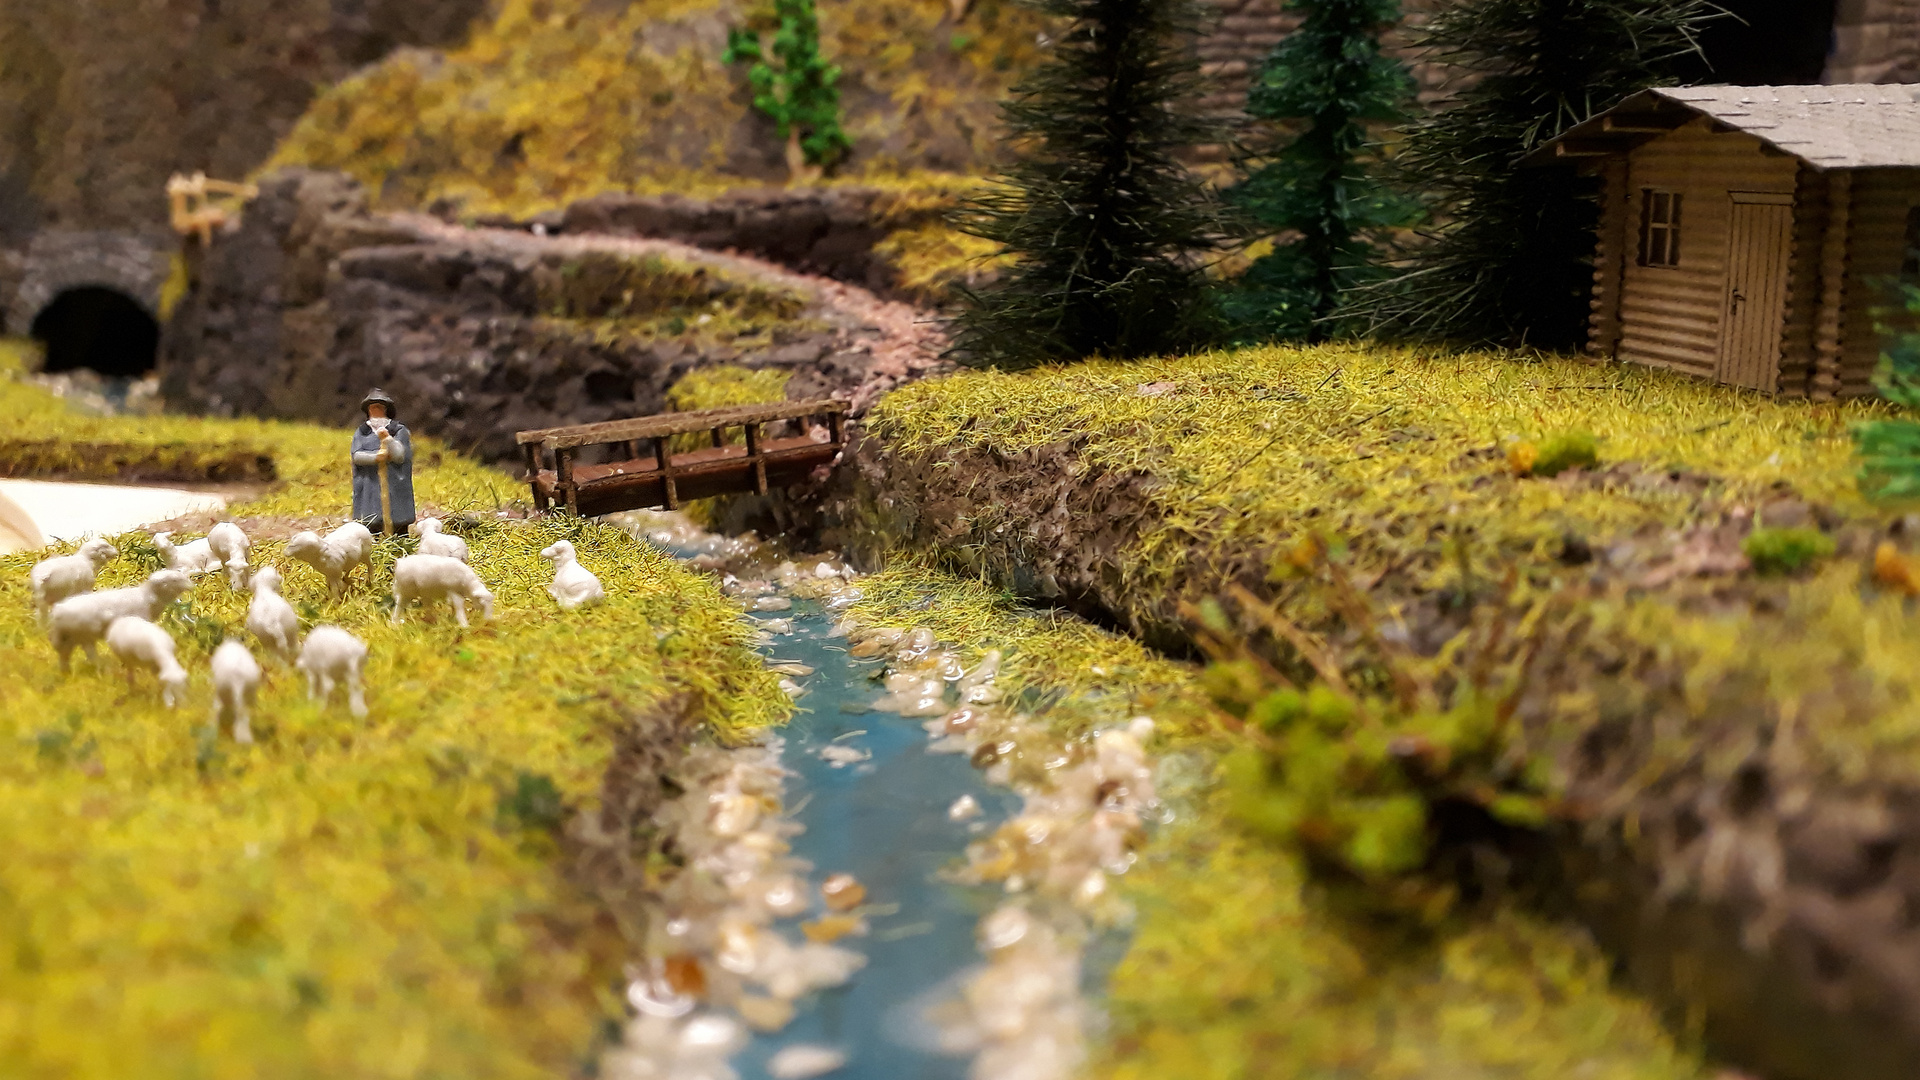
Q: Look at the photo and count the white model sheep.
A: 12